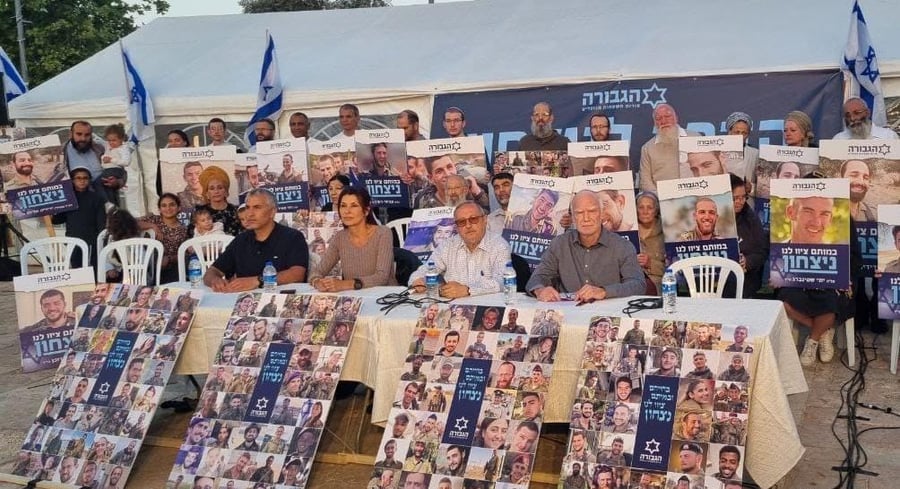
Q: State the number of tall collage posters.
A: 4